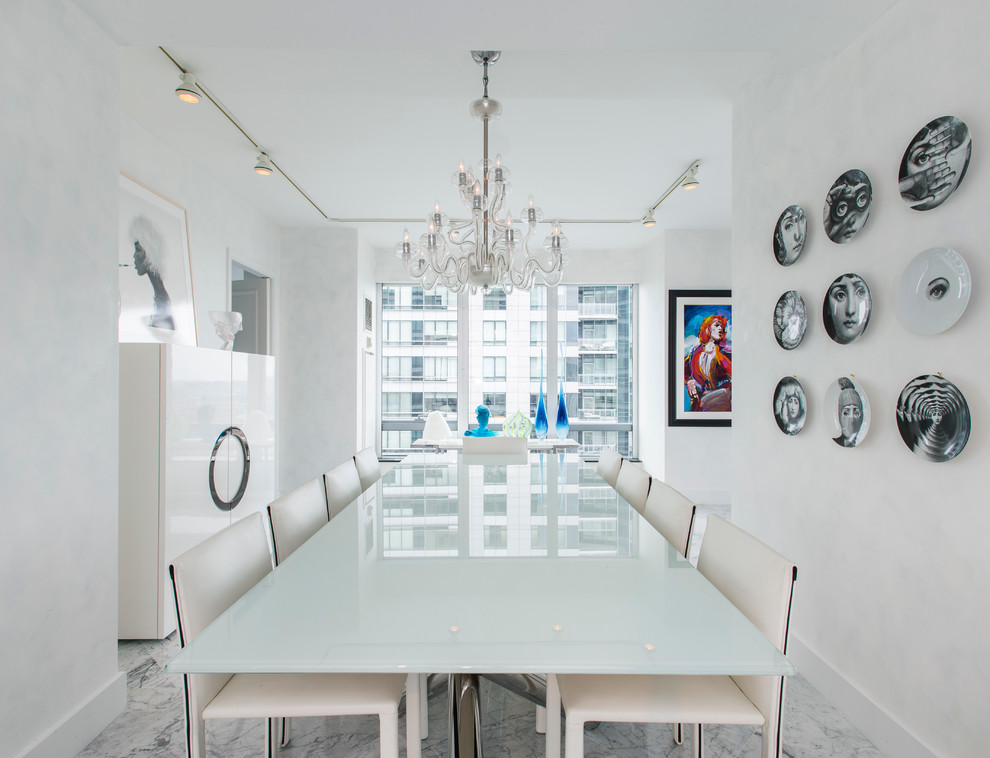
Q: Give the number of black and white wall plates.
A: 9